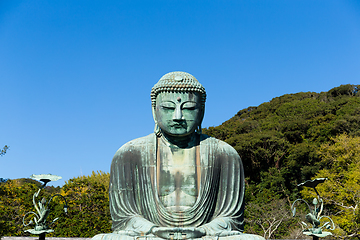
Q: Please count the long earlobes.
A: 2